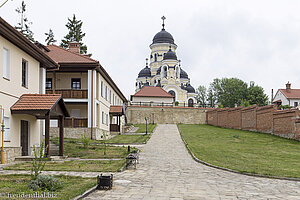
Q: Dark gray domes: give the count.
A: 5